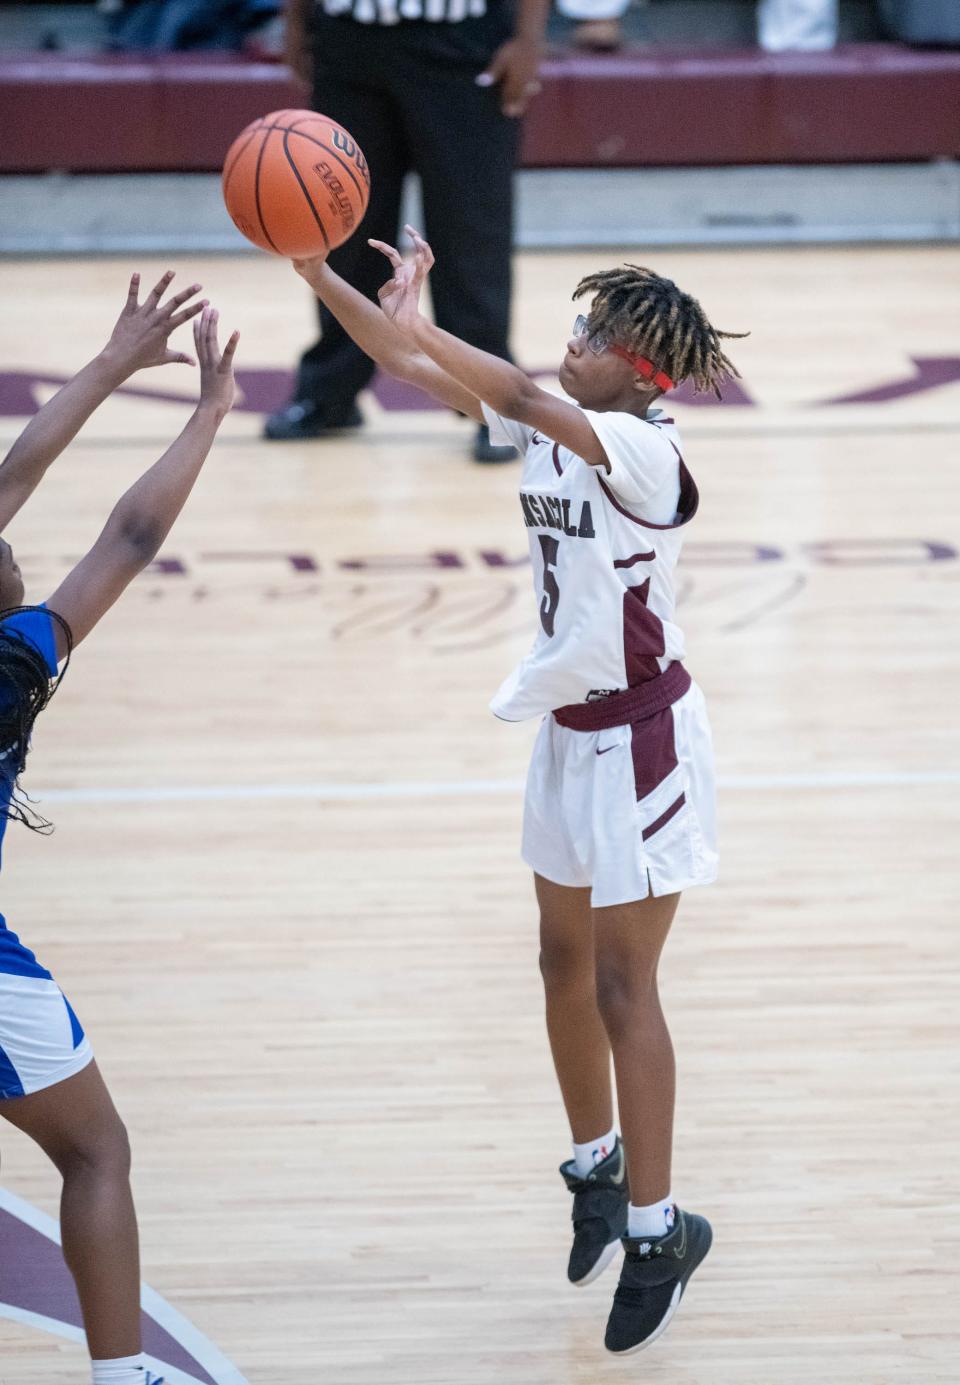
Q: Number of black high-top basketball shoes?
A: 2